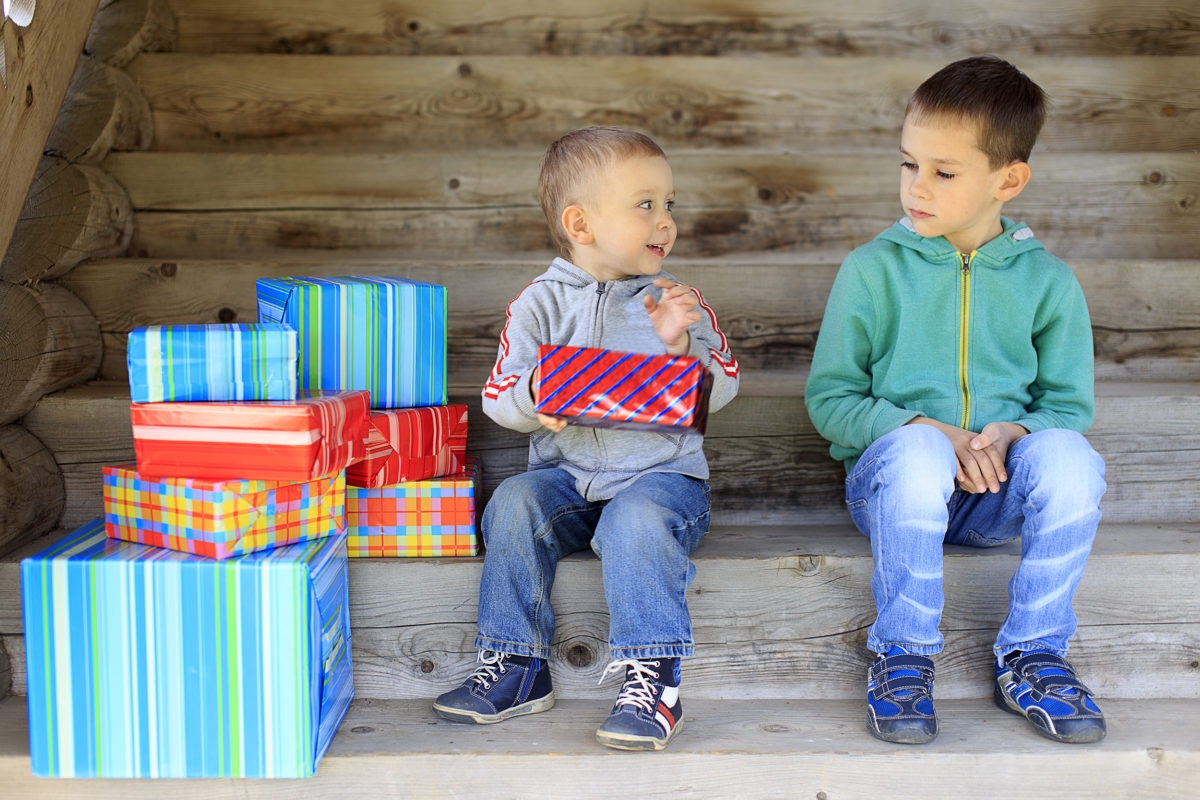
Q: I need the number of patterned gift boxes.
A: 8